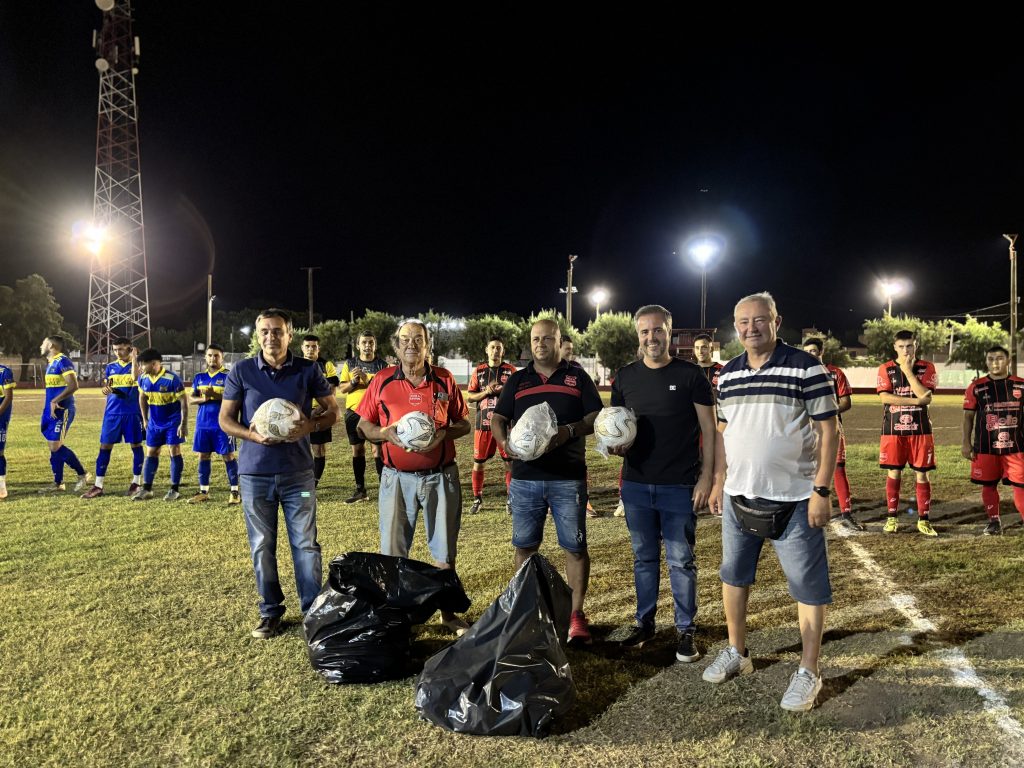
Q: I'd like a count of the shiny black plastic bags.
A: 2